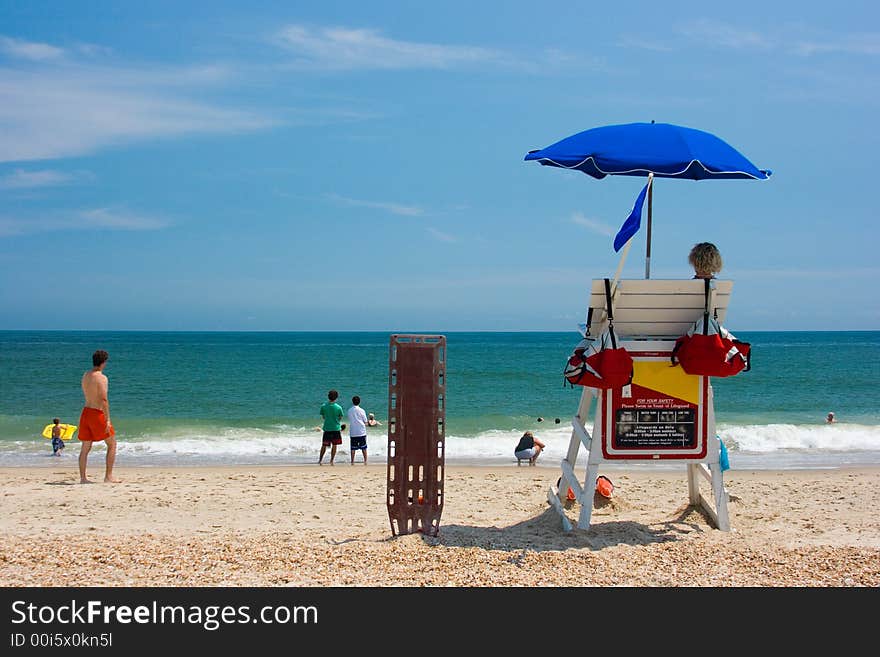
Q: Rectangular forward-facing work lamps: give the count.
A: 0